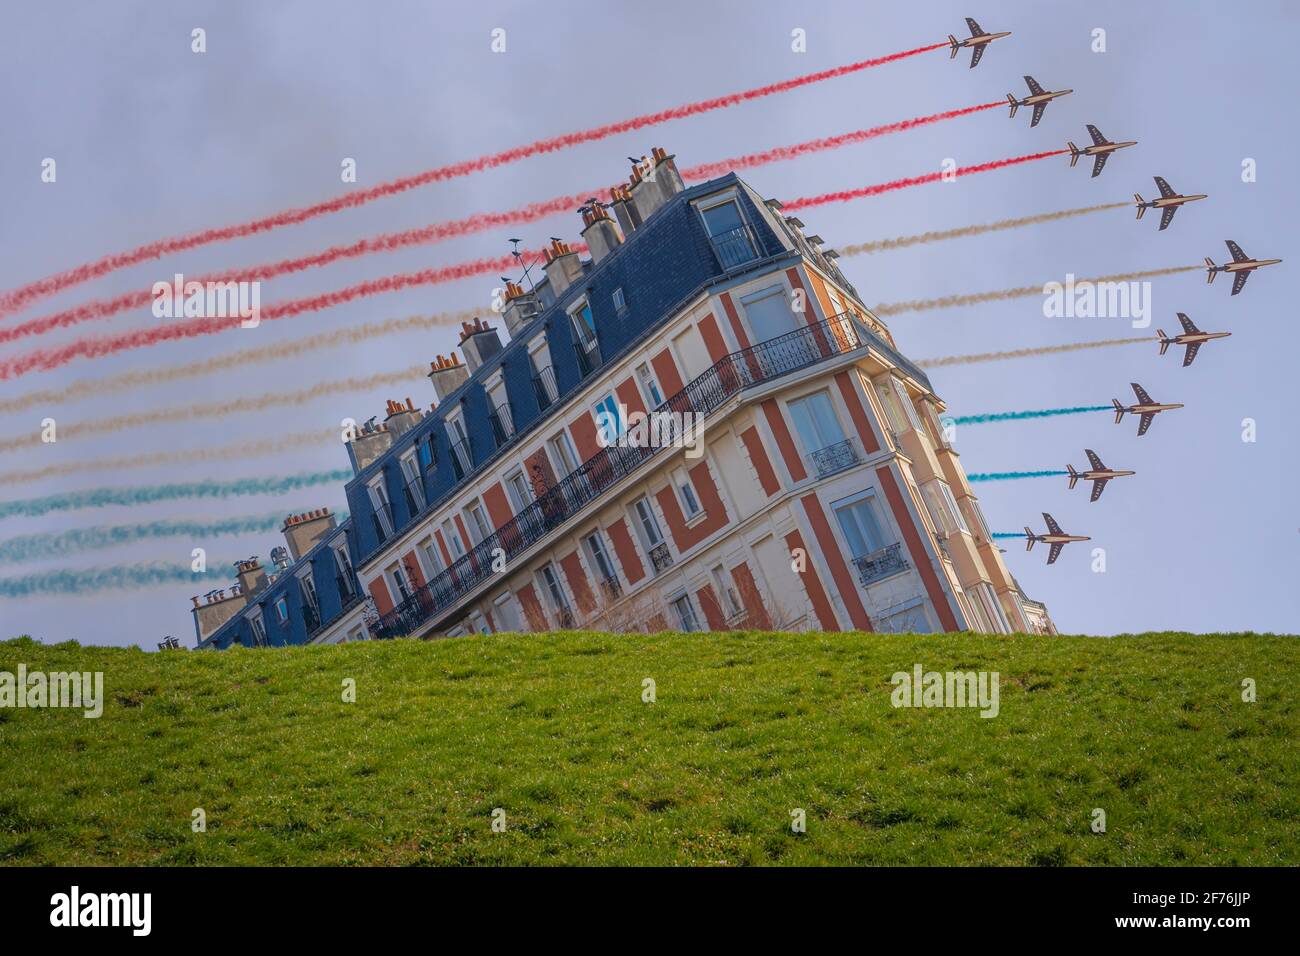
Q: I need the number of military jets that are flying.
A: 9